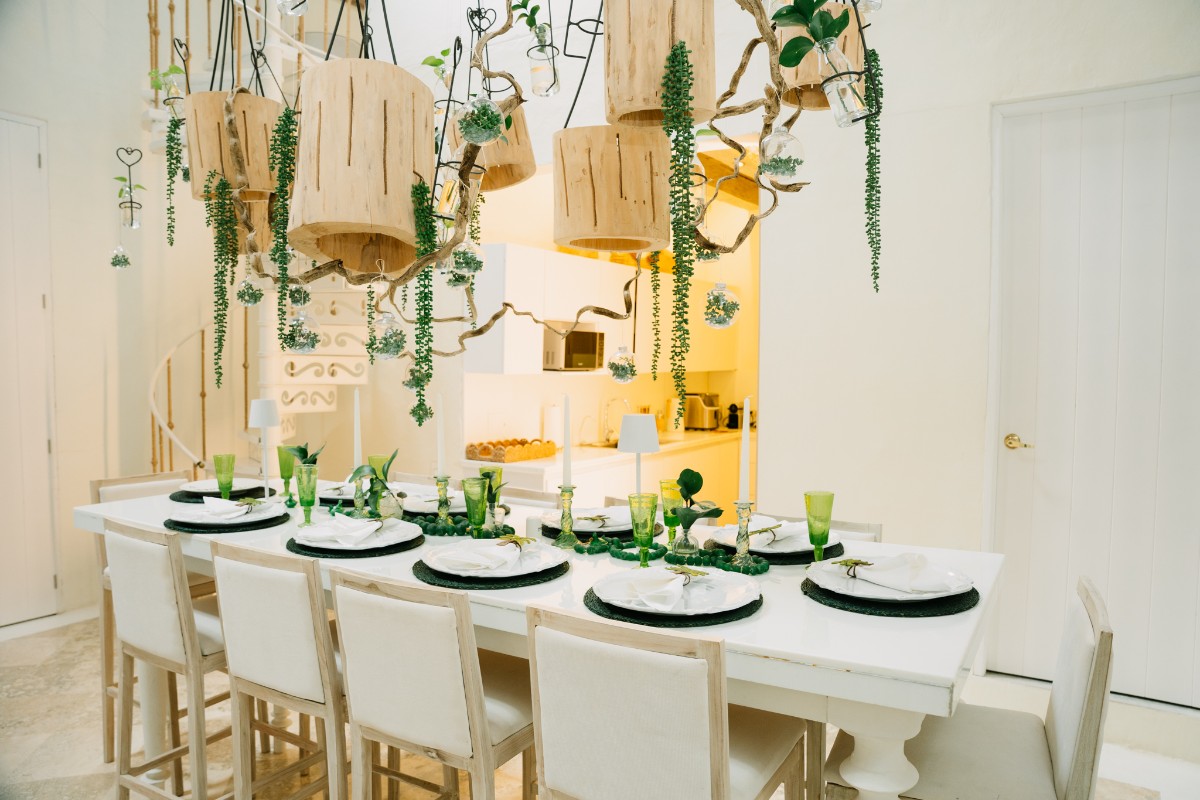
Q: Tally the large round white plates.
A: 10